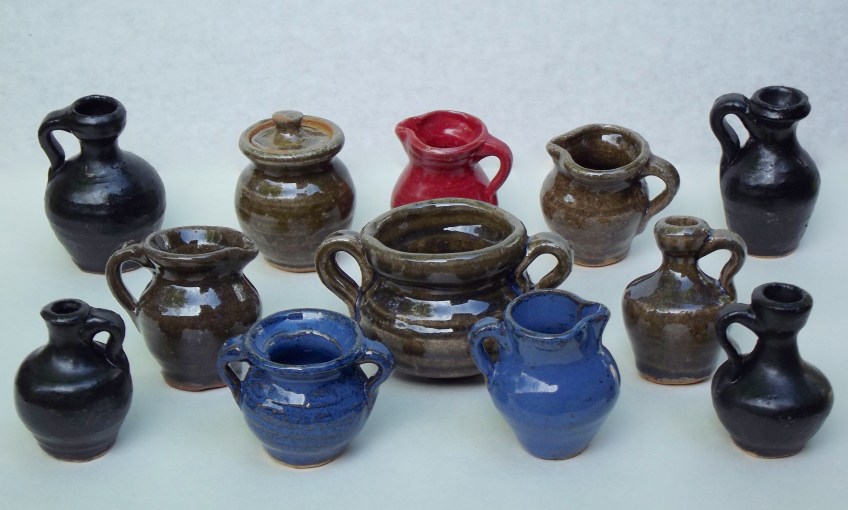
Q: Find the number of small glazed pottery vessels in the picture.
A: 12